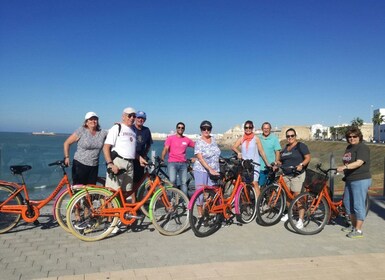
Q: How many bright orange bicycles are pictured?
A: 5